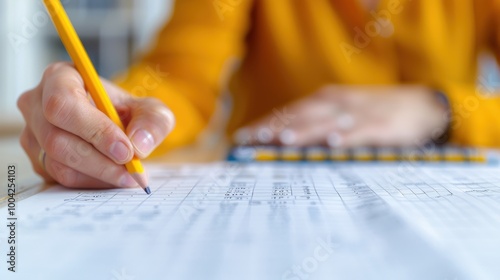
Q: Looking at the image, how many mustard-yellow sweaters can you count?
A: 1